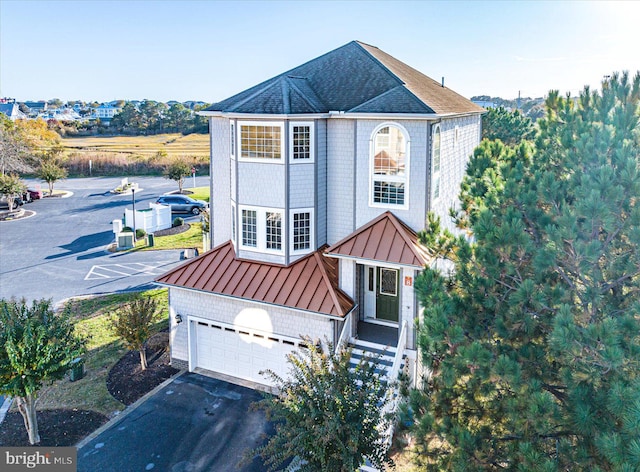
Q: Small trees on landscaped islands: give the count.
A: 3